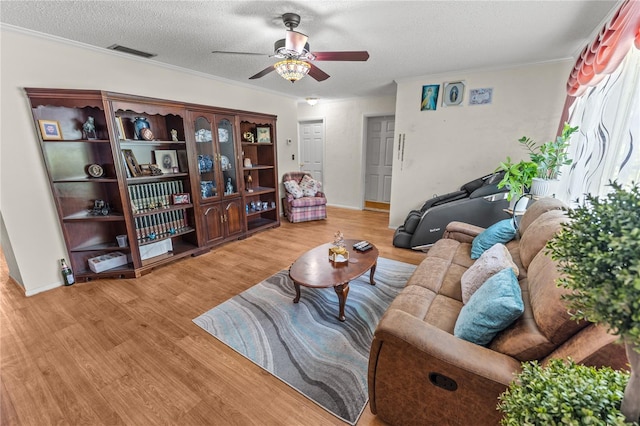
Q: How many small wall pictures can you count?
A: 3